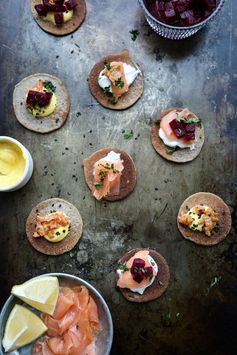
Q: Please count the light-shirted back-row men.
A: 0